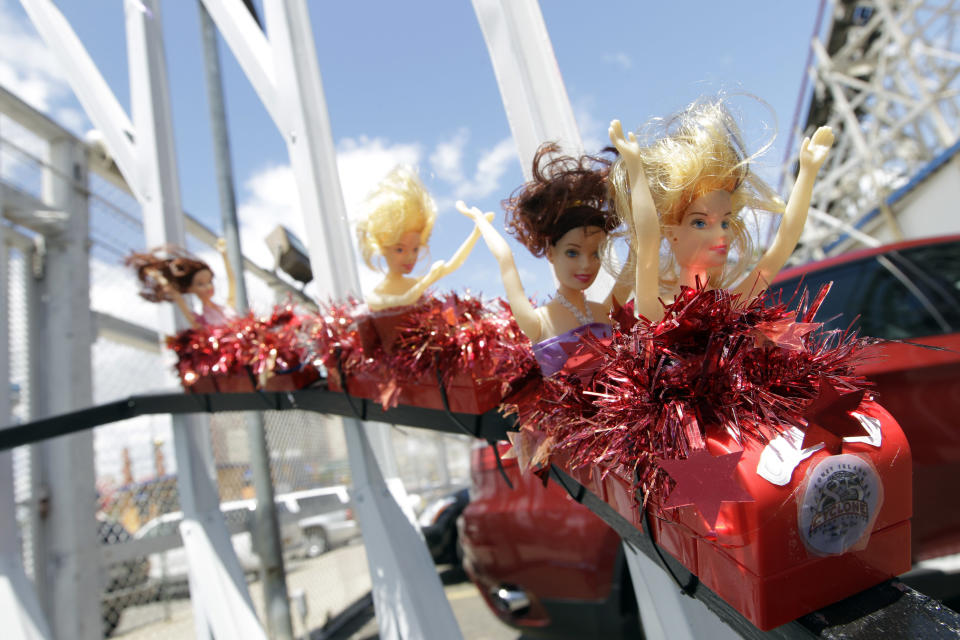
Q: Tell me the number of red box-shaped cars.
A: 3